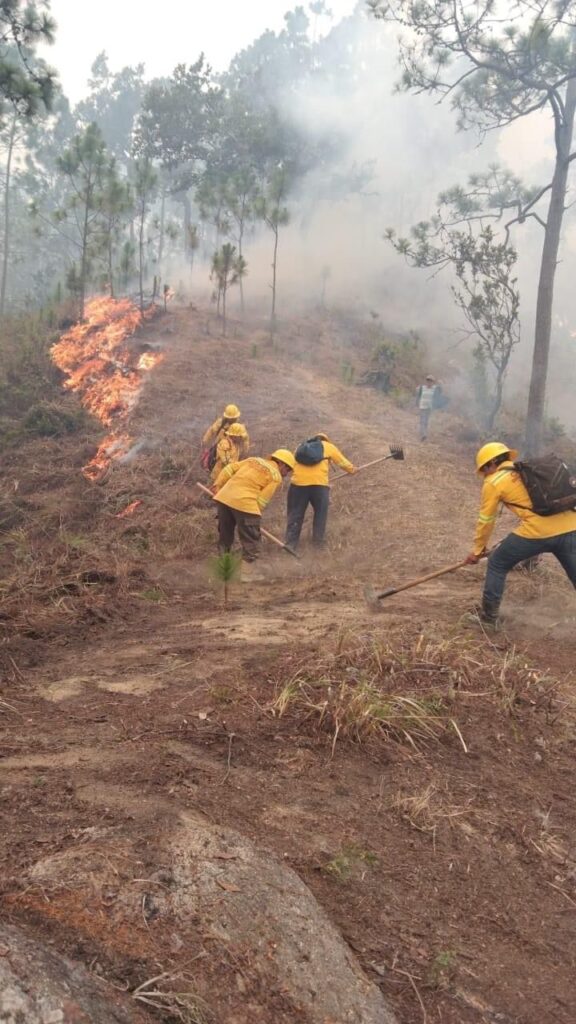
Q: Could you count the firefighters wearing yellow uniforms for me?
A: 5